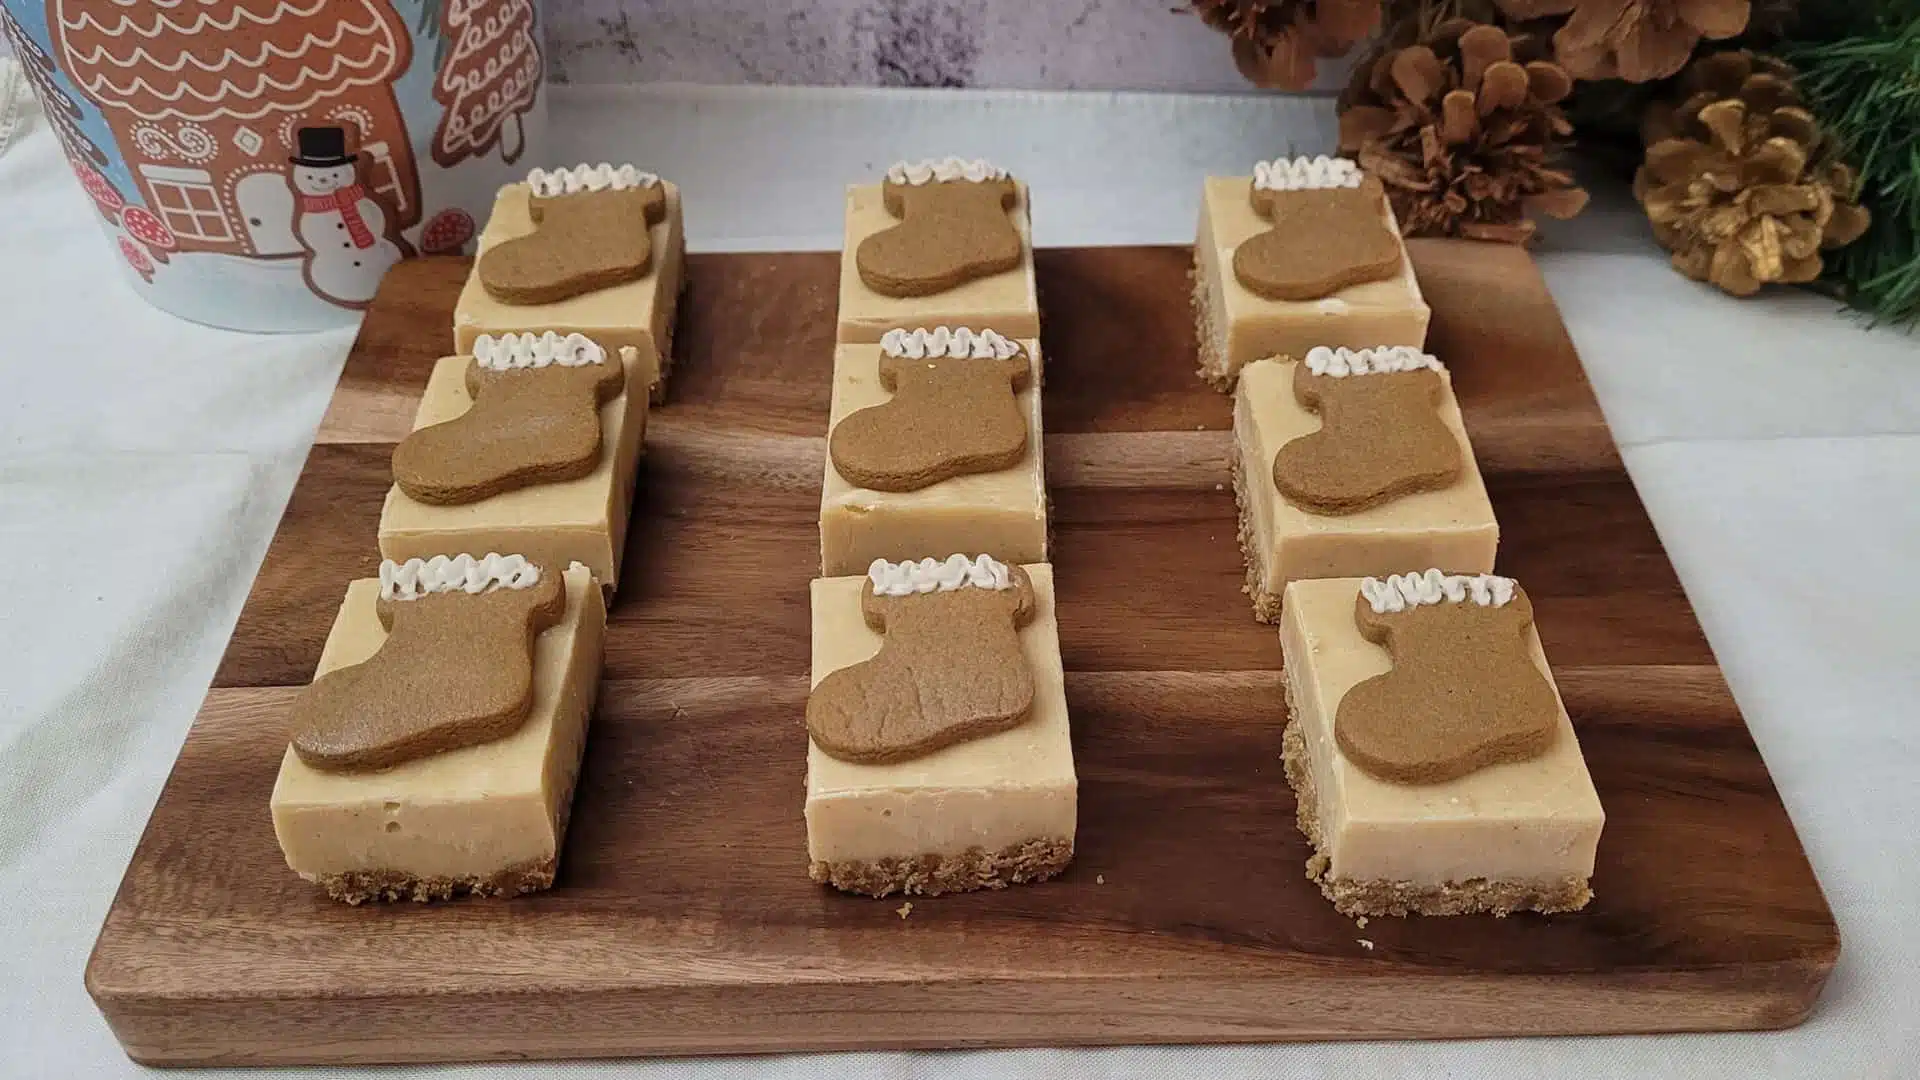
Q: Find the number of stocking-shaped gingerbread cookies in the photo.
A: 9